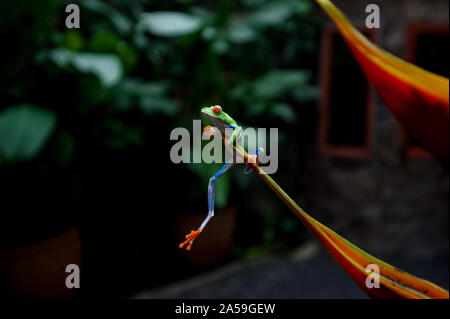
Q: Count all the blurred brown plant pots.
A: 2